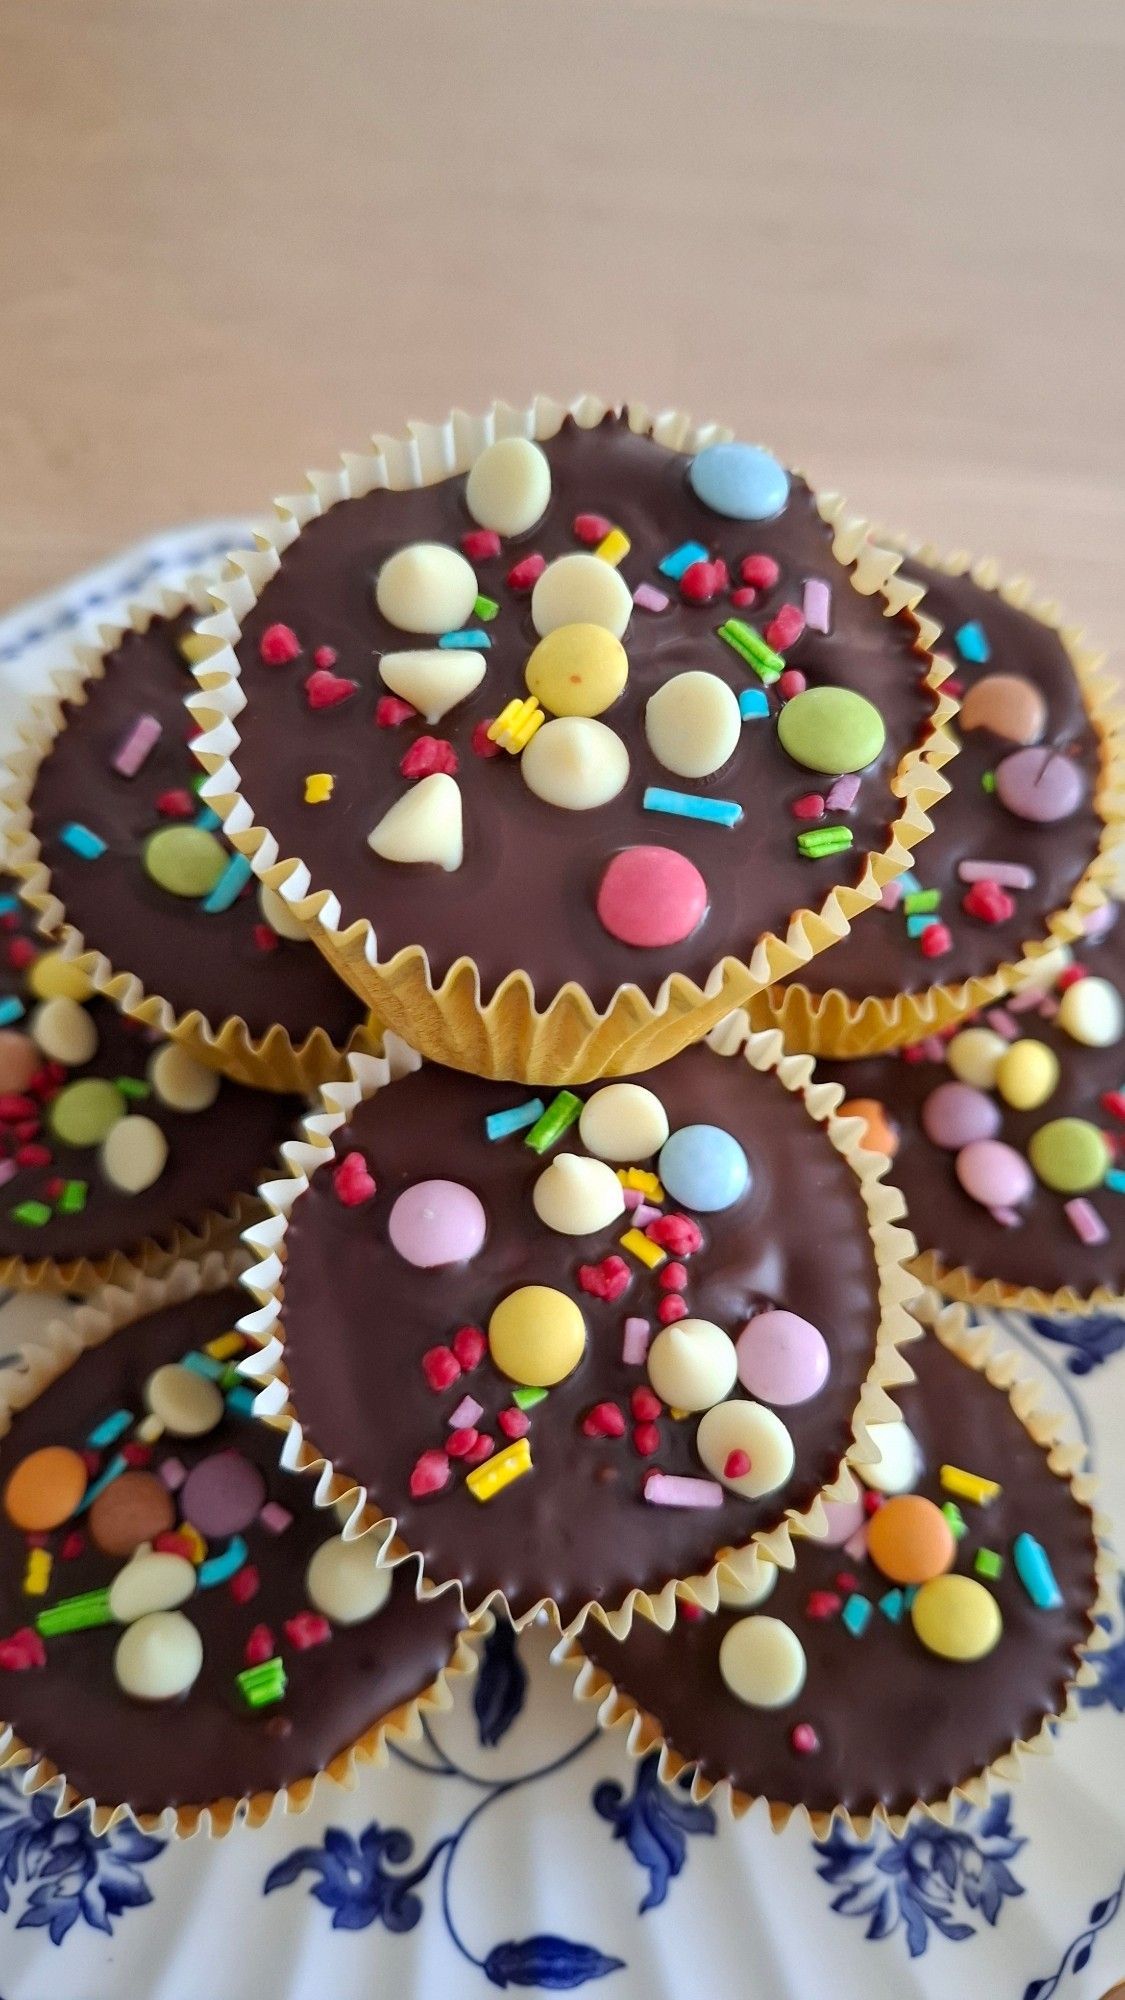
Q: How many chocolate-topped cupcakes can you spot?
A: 8